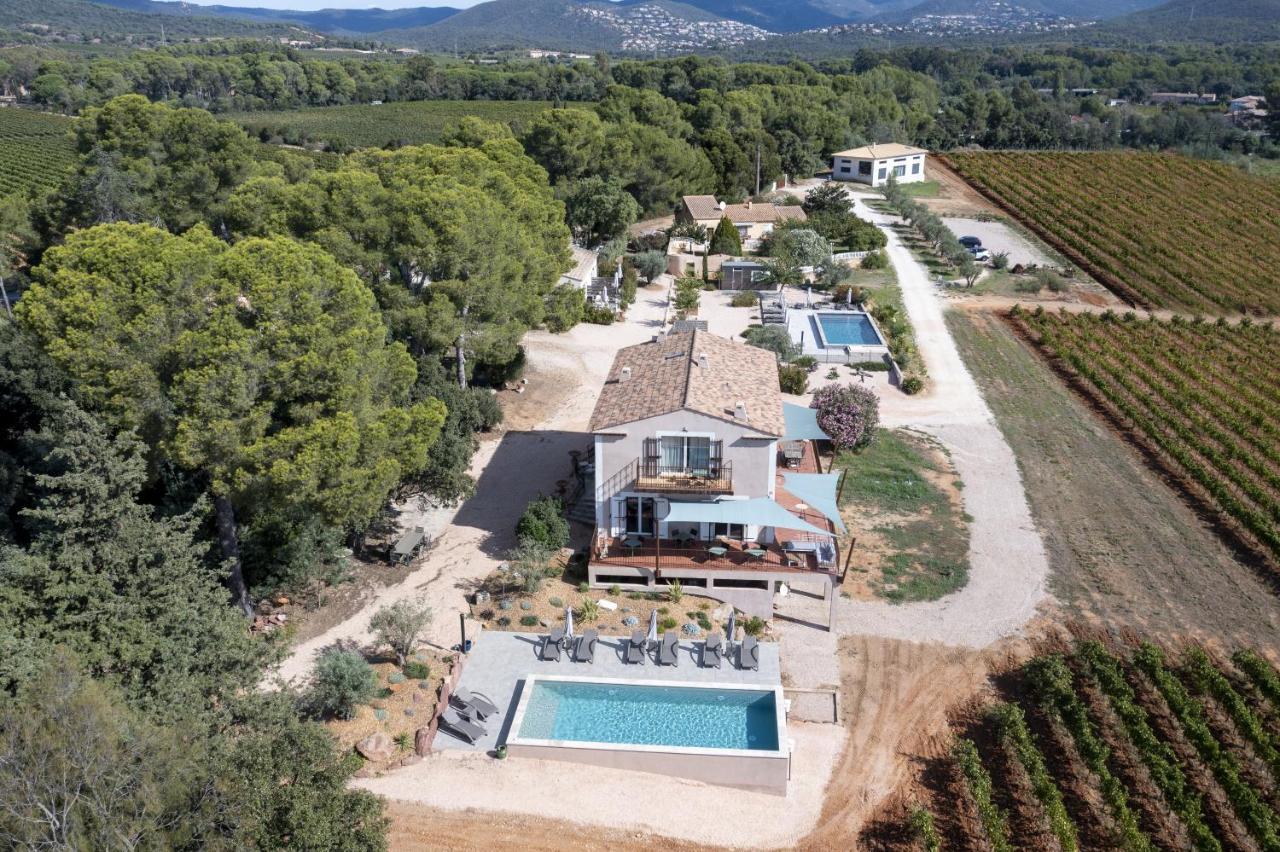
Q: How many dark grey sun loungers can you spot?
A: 8